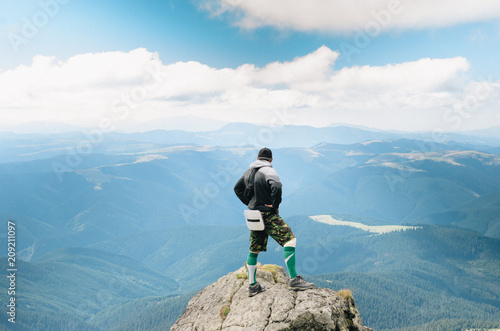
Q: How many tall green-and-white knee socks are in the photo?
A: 2